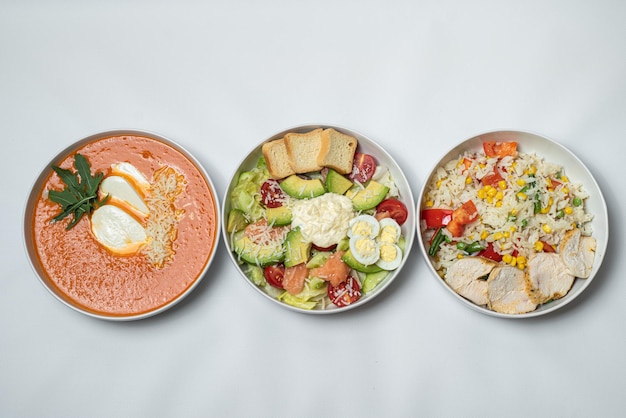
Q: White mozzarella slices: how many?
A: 3